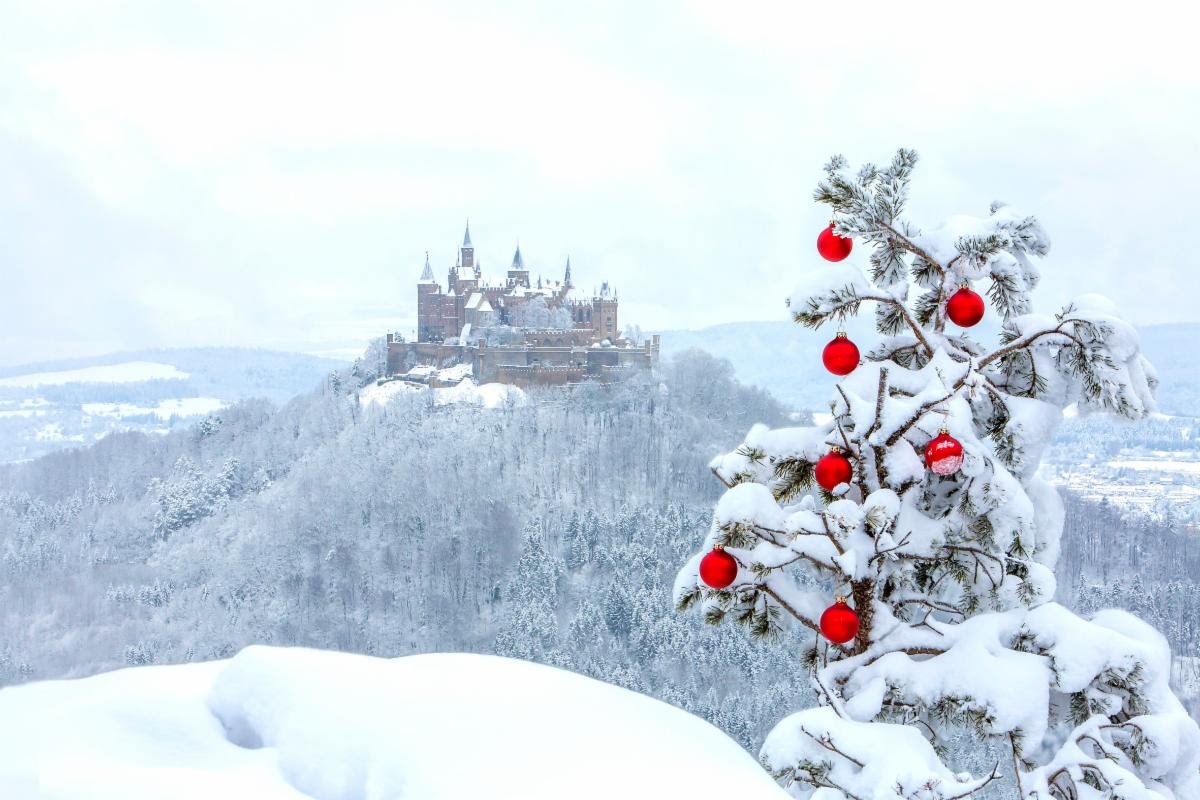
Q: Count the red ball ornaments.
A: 7